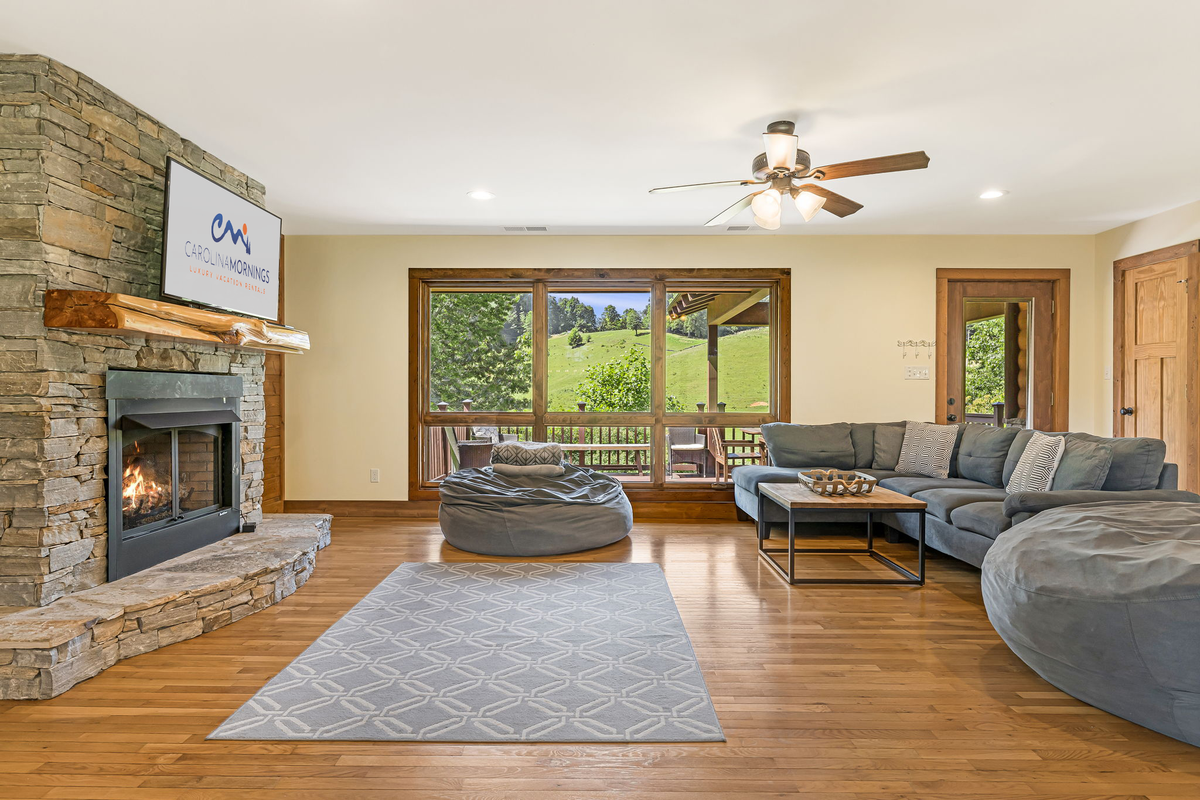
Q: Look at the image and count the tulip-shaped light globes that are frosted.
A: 3